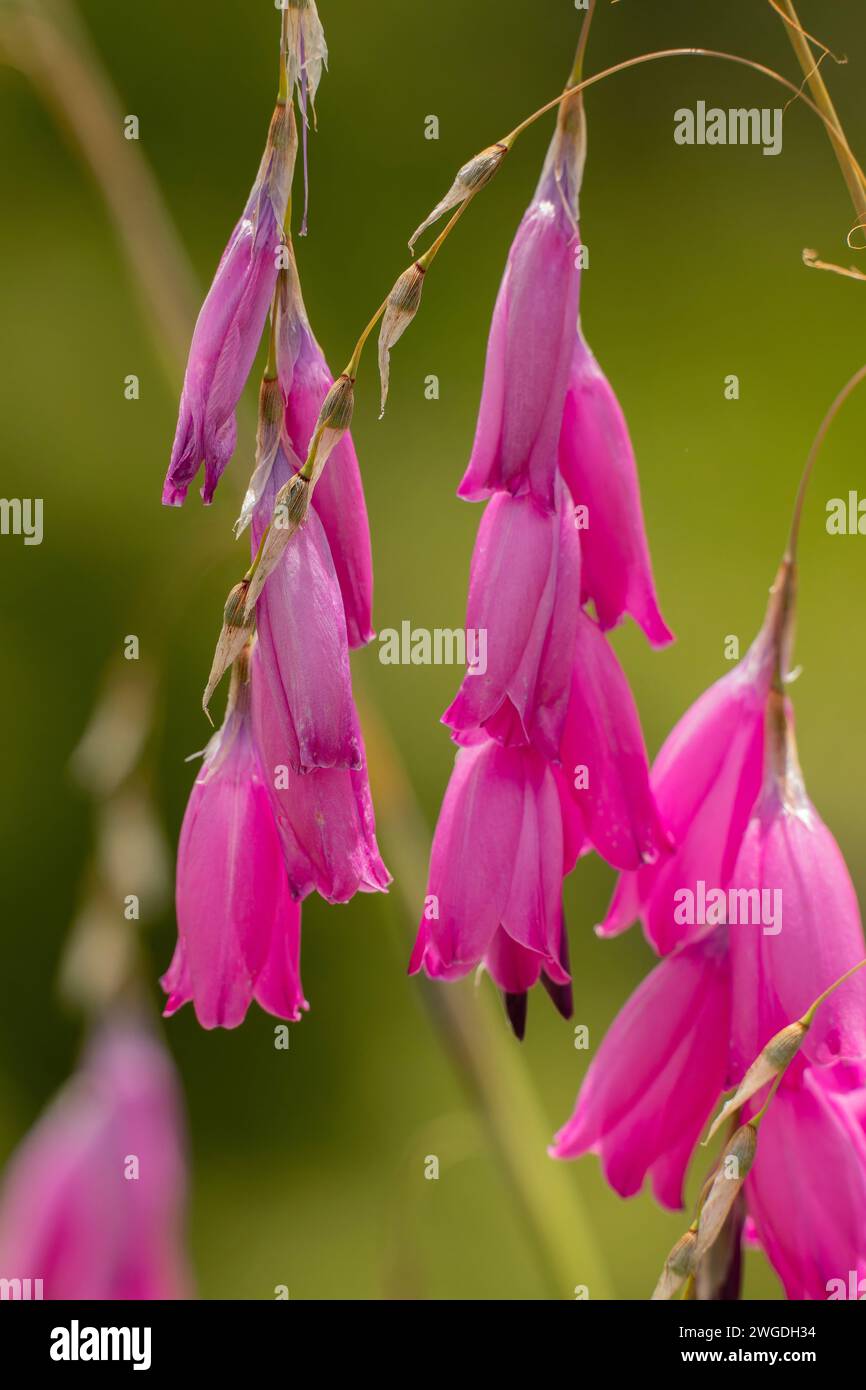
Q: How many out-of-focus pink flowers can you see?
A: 2